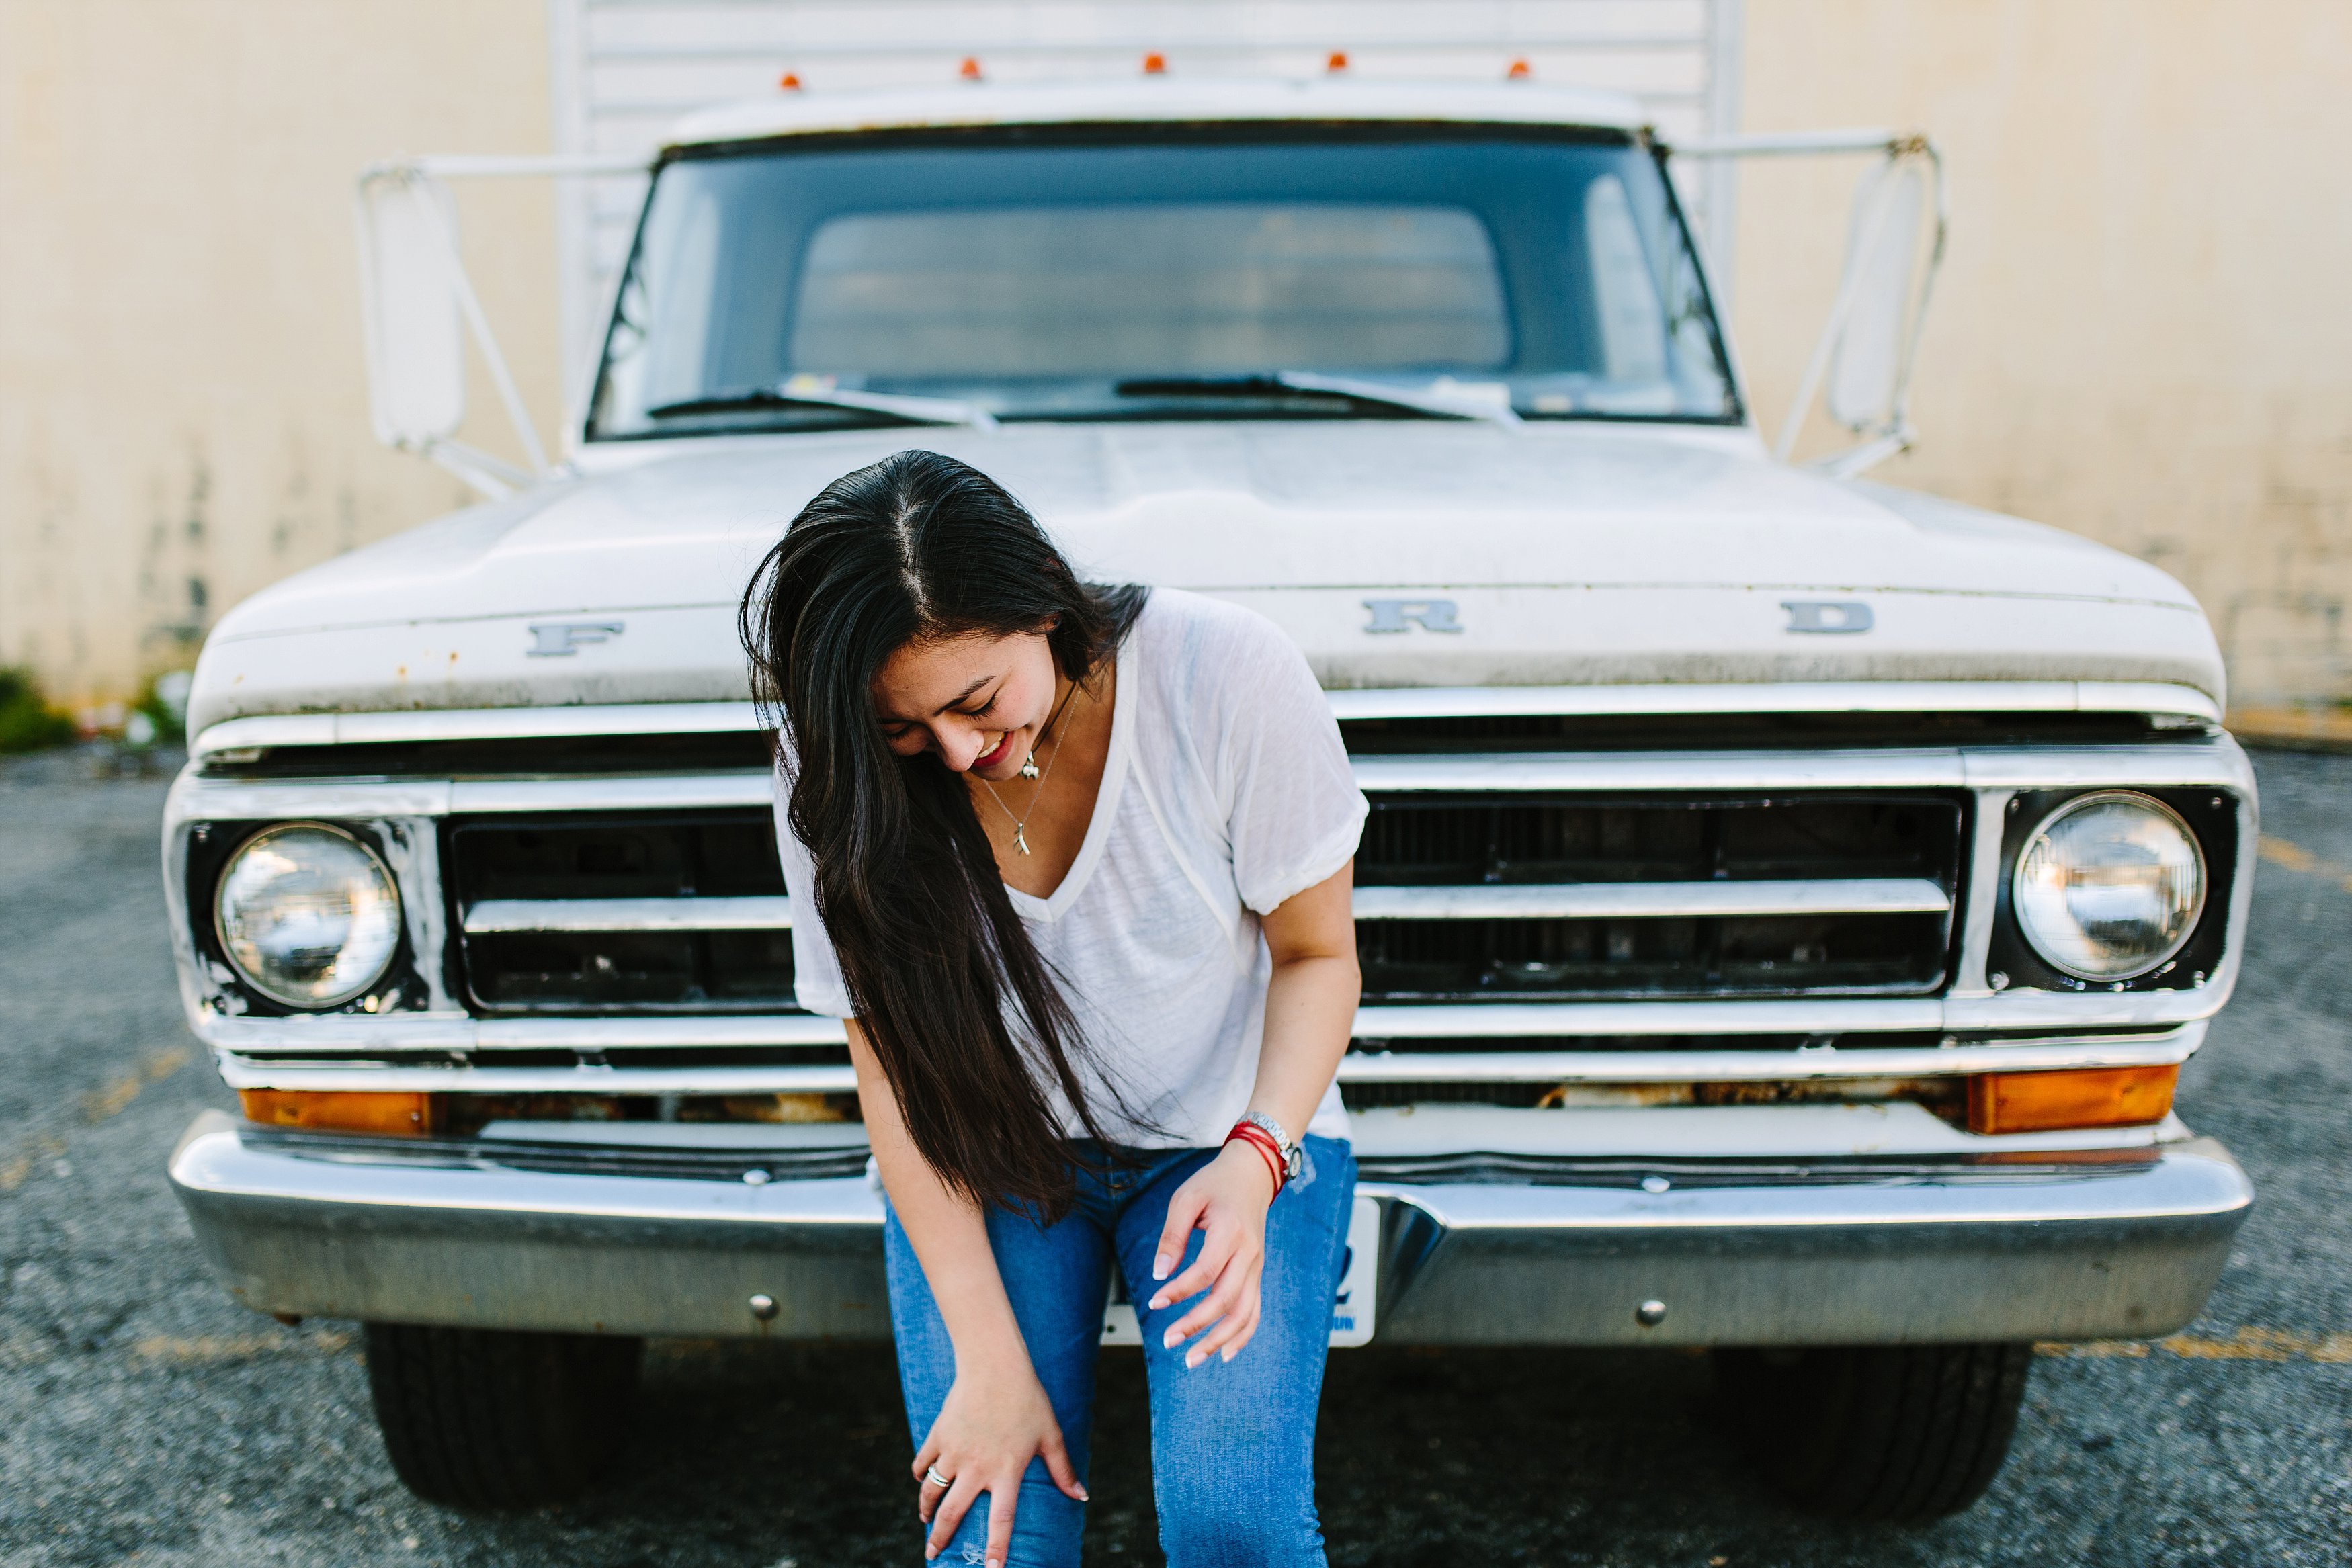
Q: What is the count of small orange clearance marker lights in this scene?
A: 5